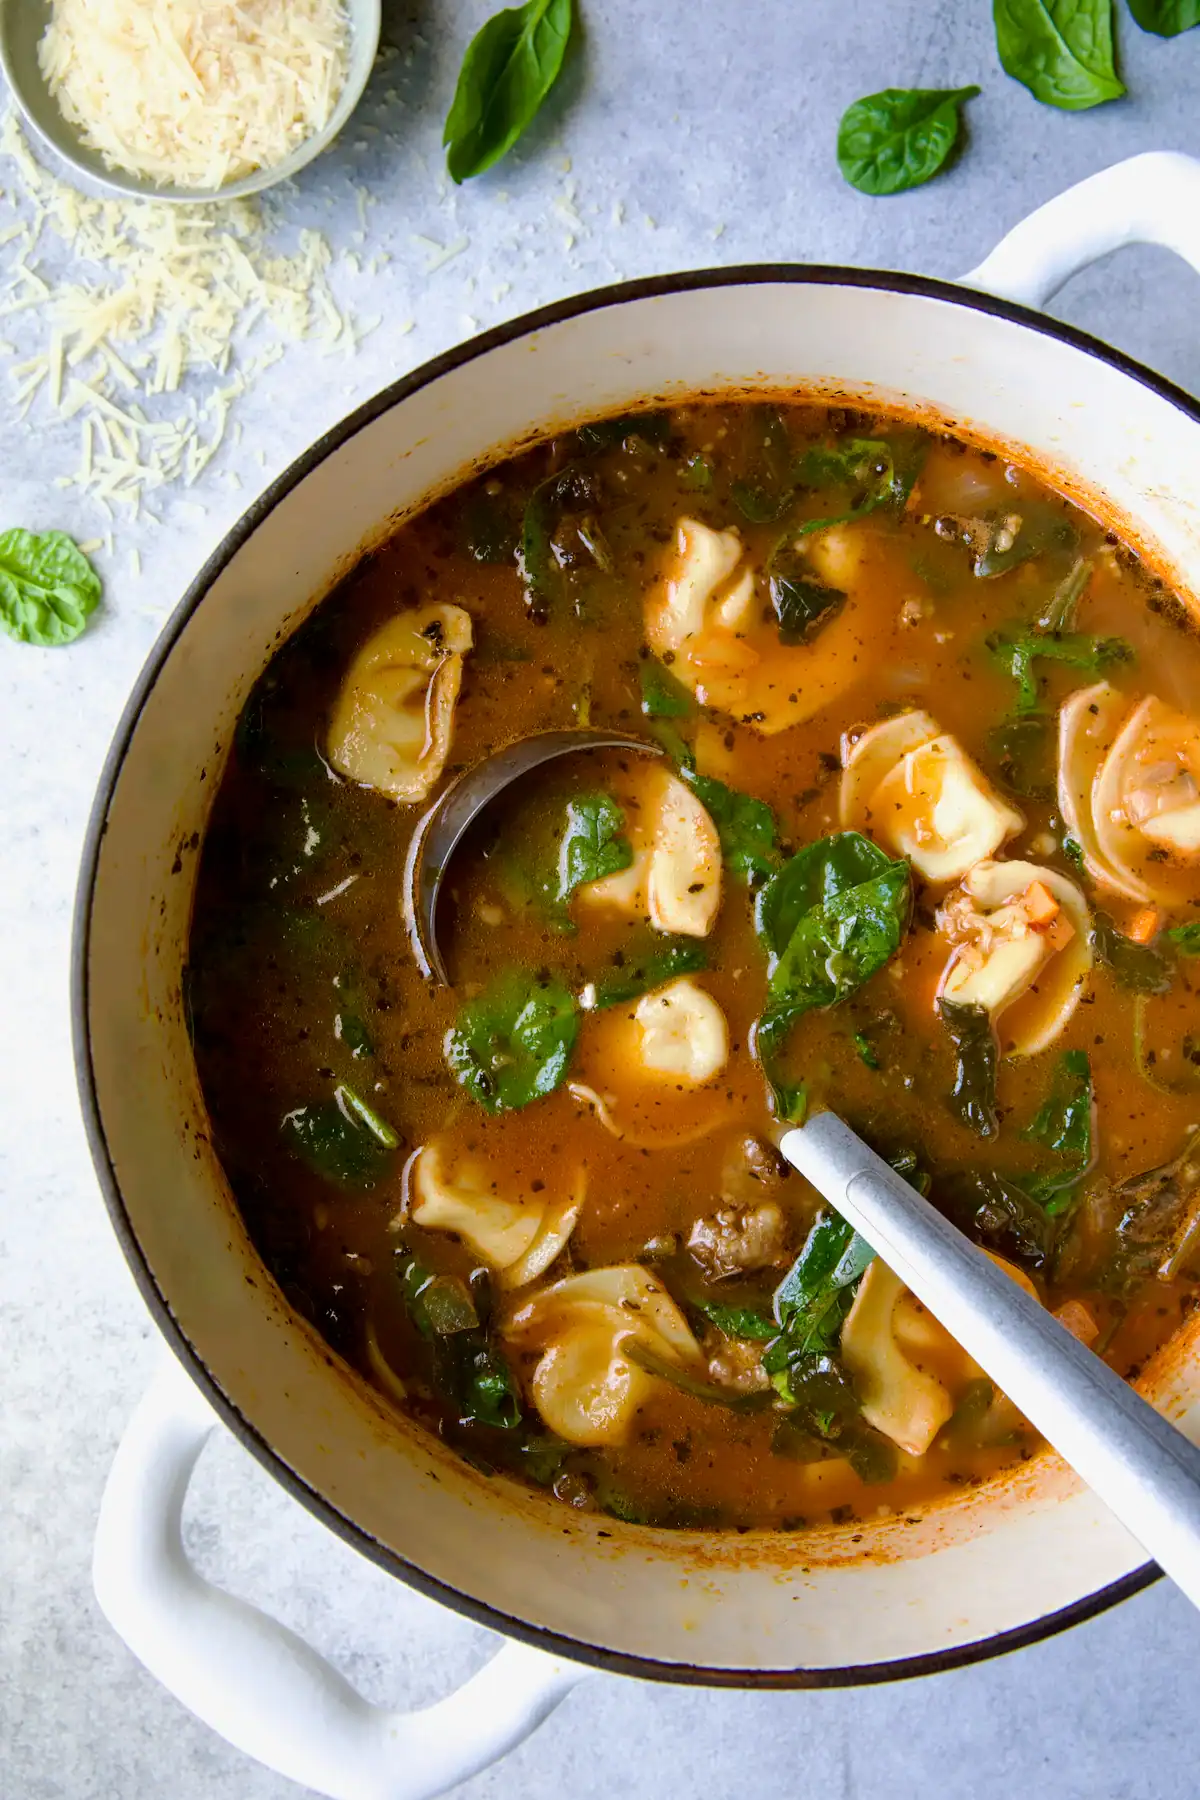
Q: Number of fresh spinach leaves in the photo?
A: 5